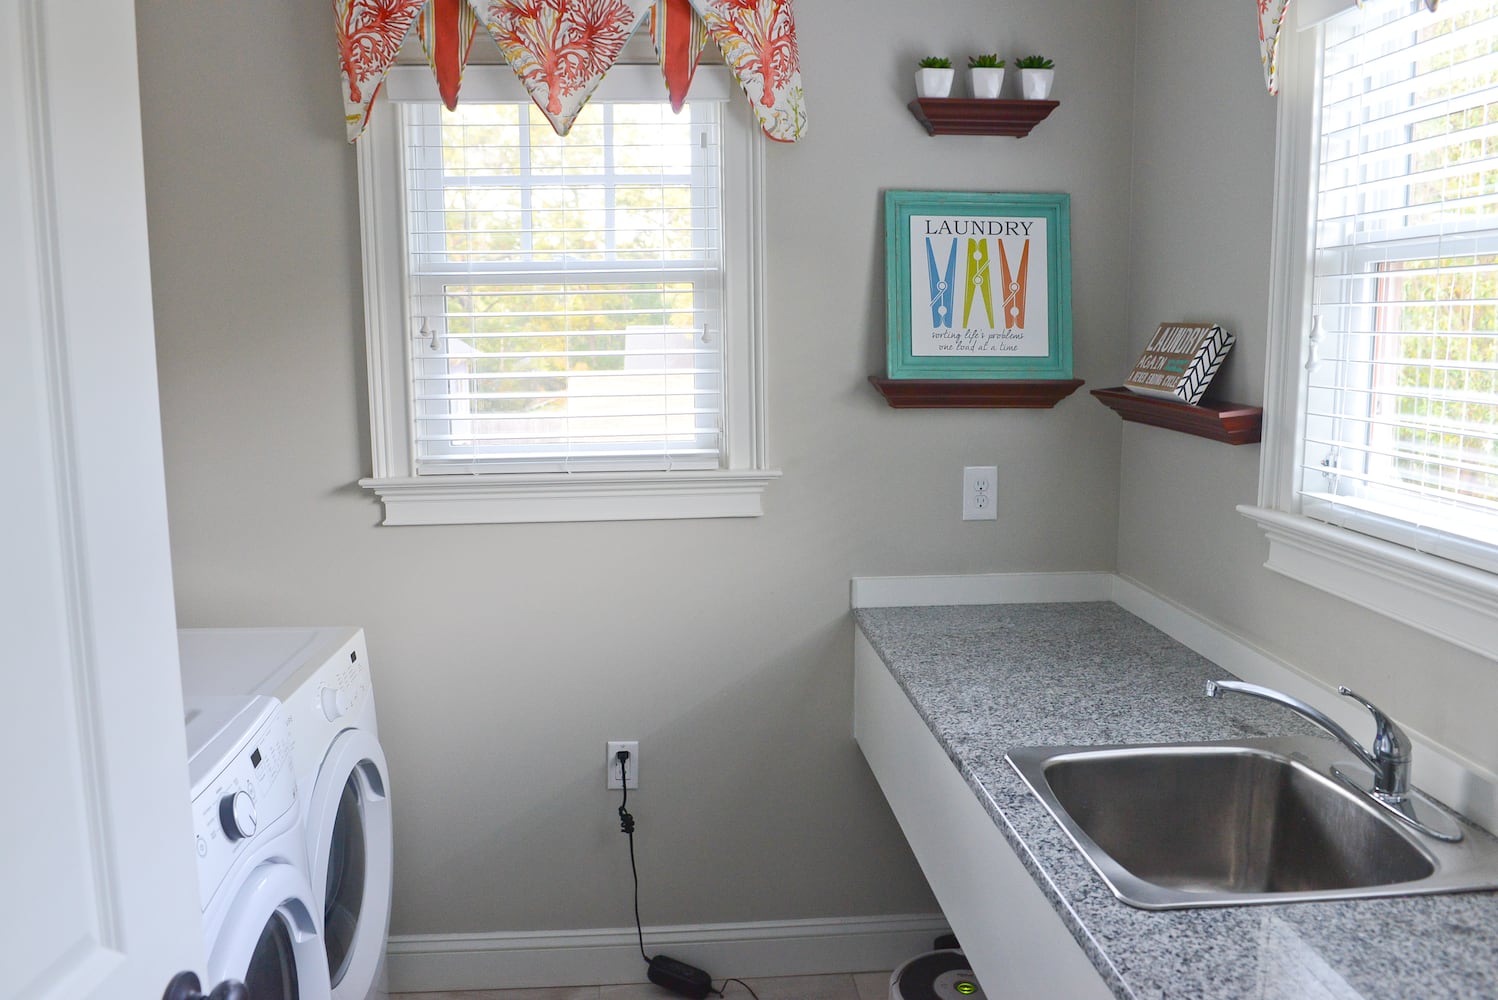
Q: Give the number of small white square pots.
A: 3